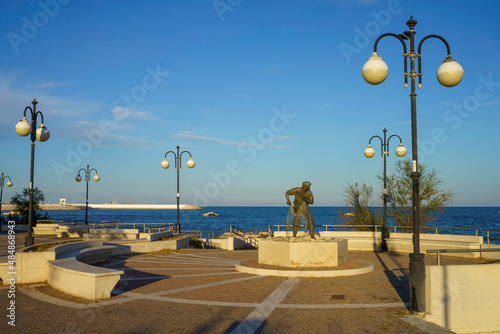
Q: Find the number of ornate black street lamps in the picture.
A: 6